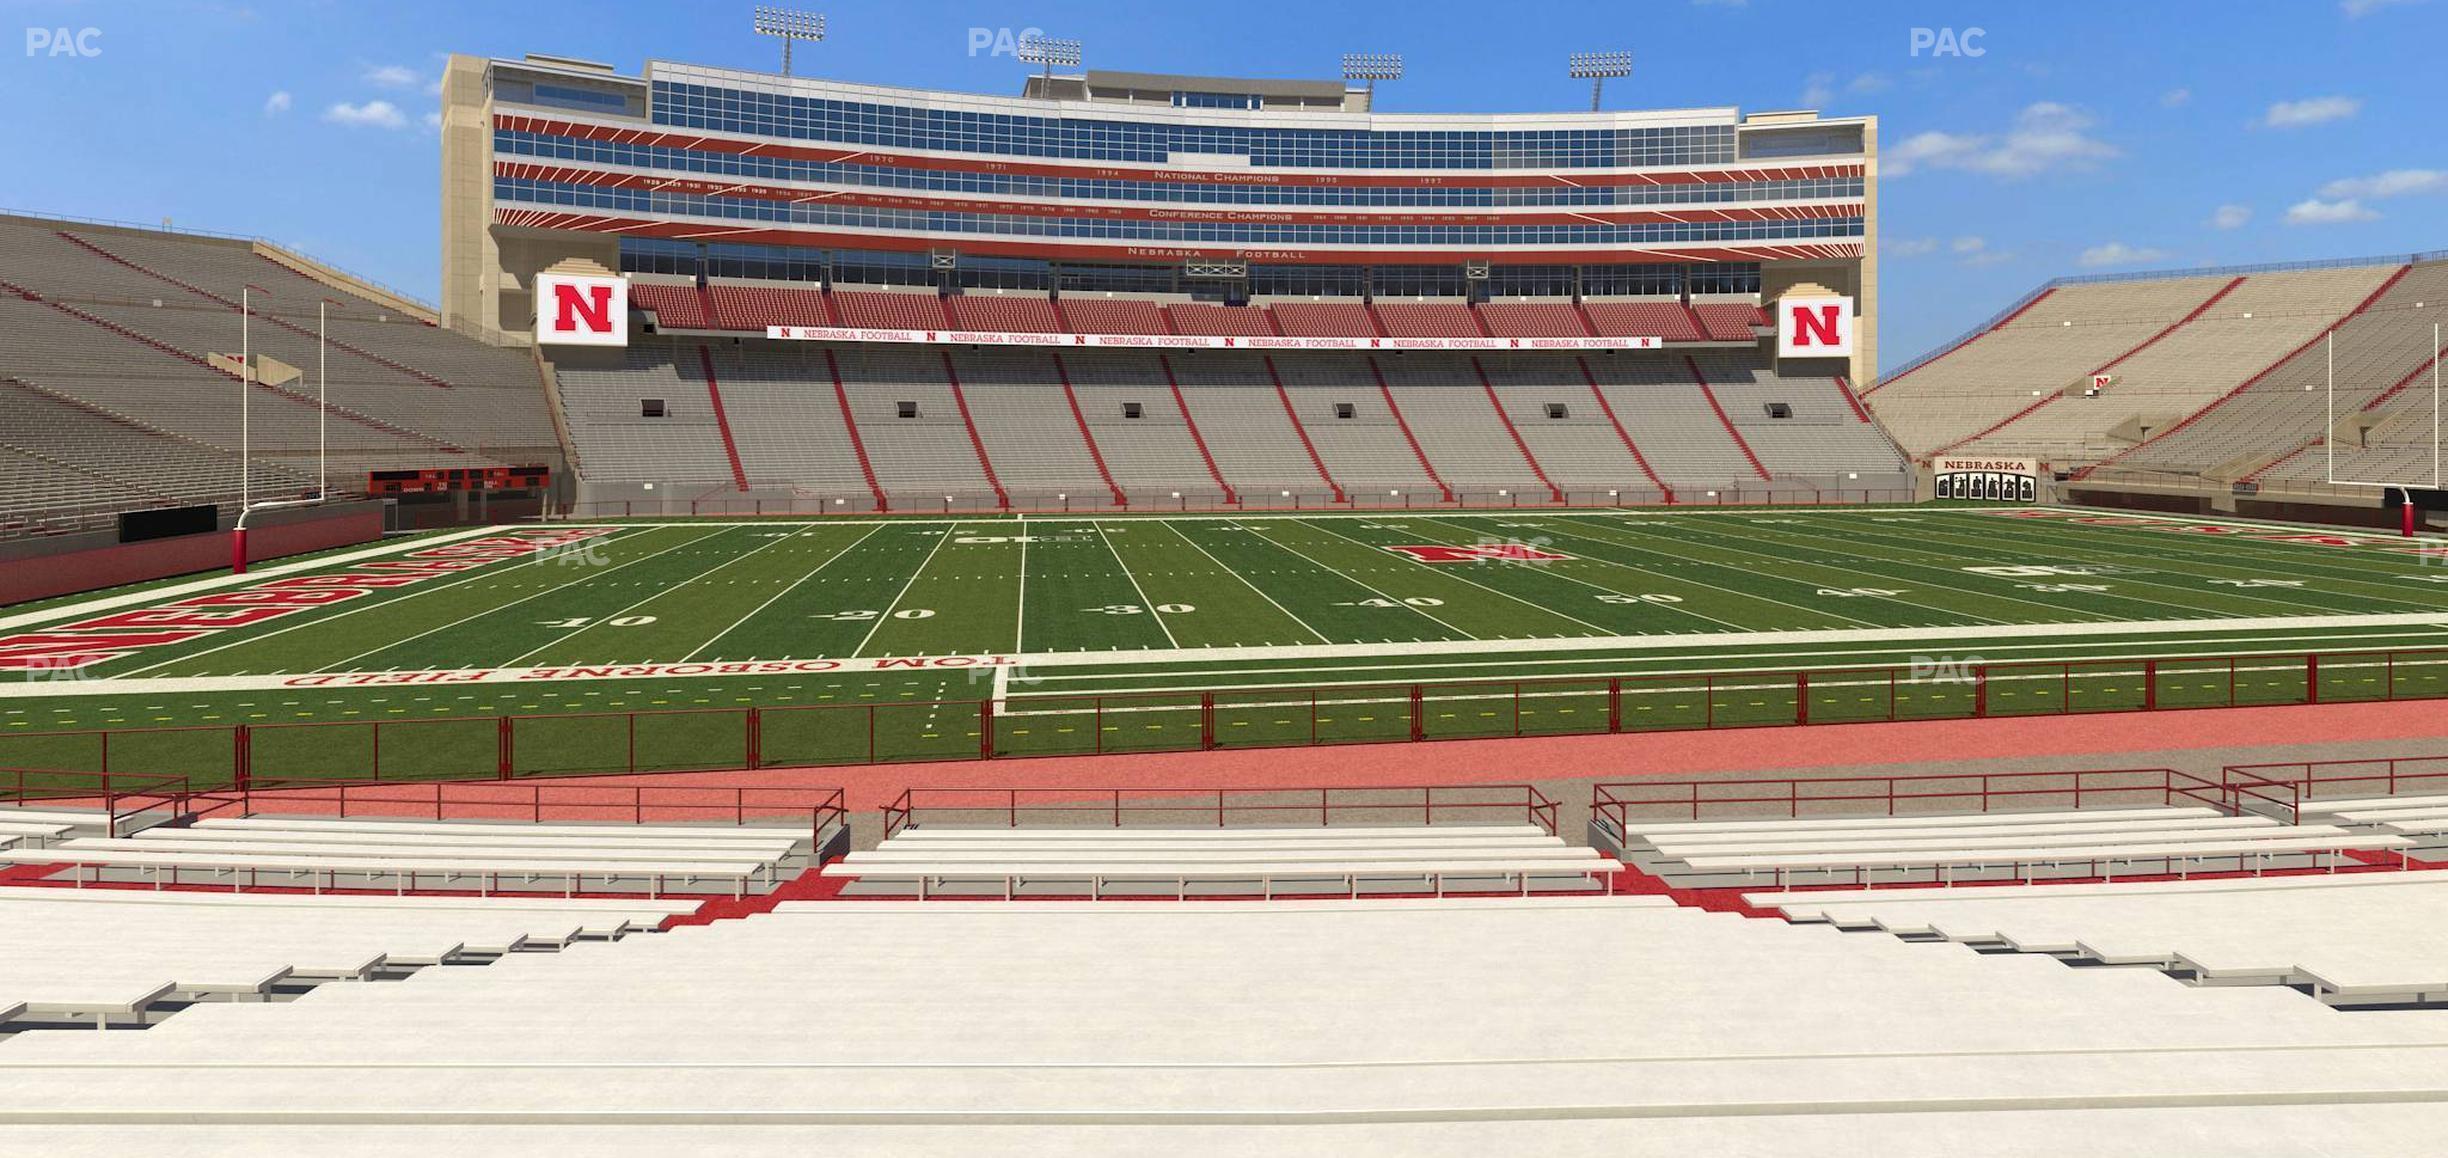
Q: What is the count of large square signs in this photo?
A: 2